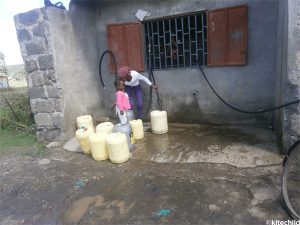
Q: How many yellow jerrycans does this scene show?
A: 7